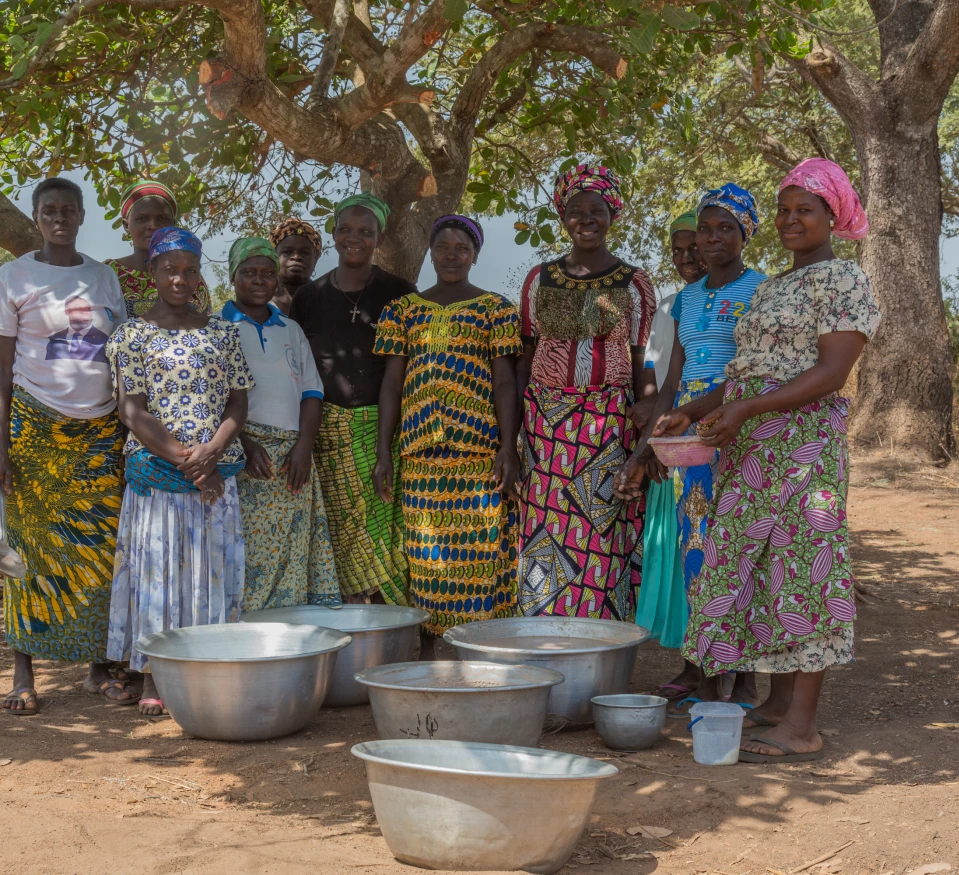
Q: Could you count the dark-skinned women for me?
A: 11